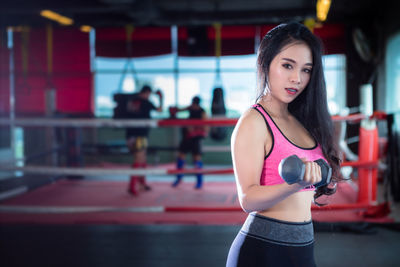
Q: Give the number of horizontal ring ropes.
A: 3